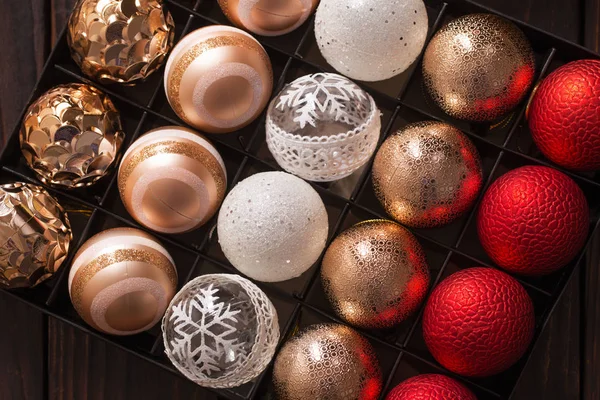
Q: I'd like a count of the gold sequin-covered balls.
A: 3